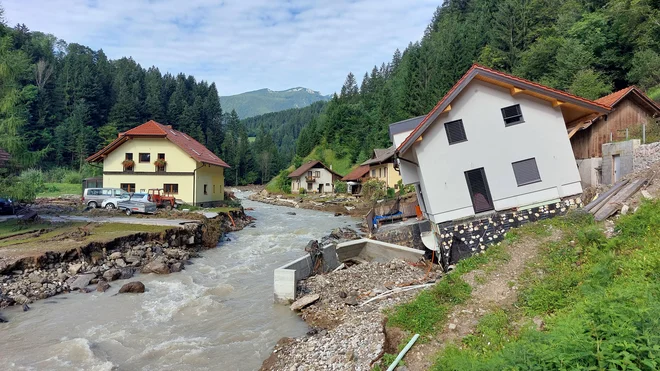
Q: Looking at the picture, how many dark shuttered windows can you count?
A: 3